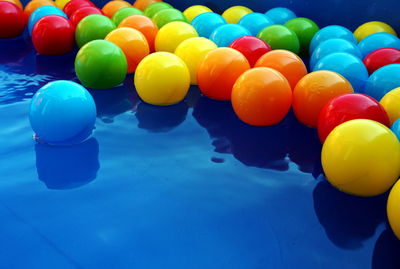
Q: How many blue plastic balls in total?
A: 12